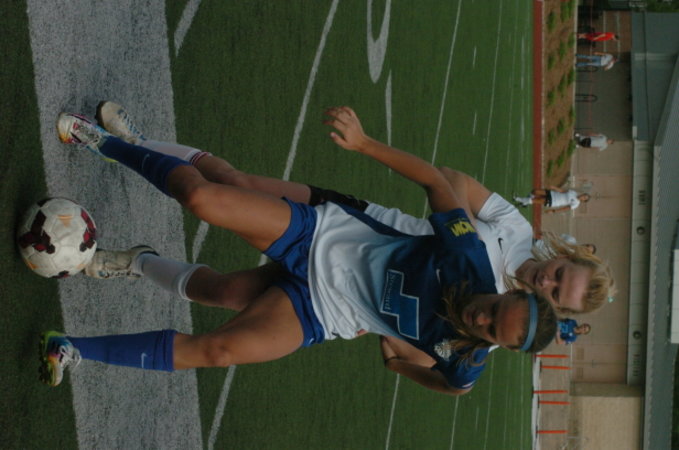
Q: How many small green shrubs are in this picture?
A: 15